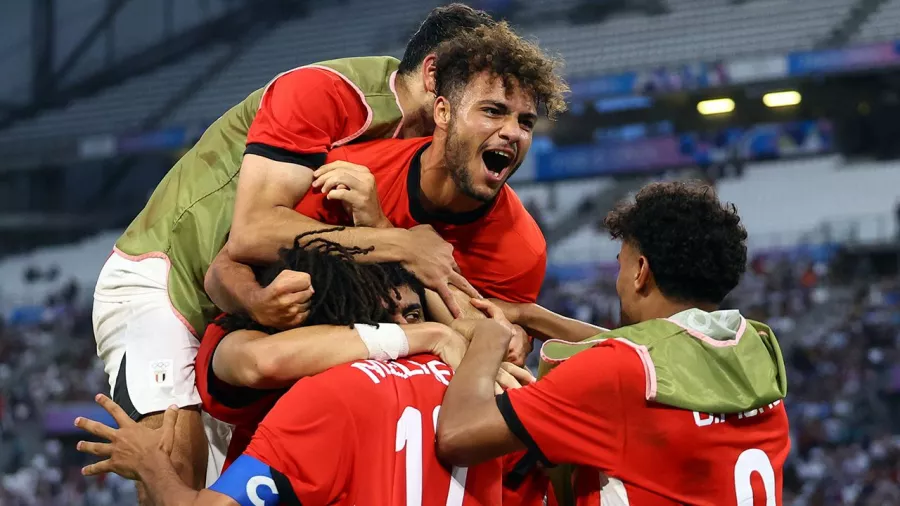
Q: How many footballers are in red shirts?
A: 5